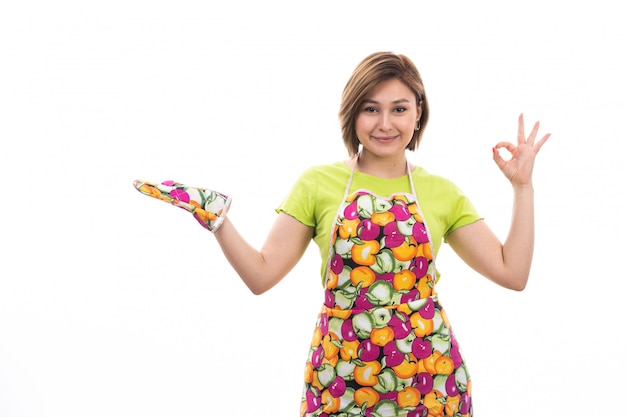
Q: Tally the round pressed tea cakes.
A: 0